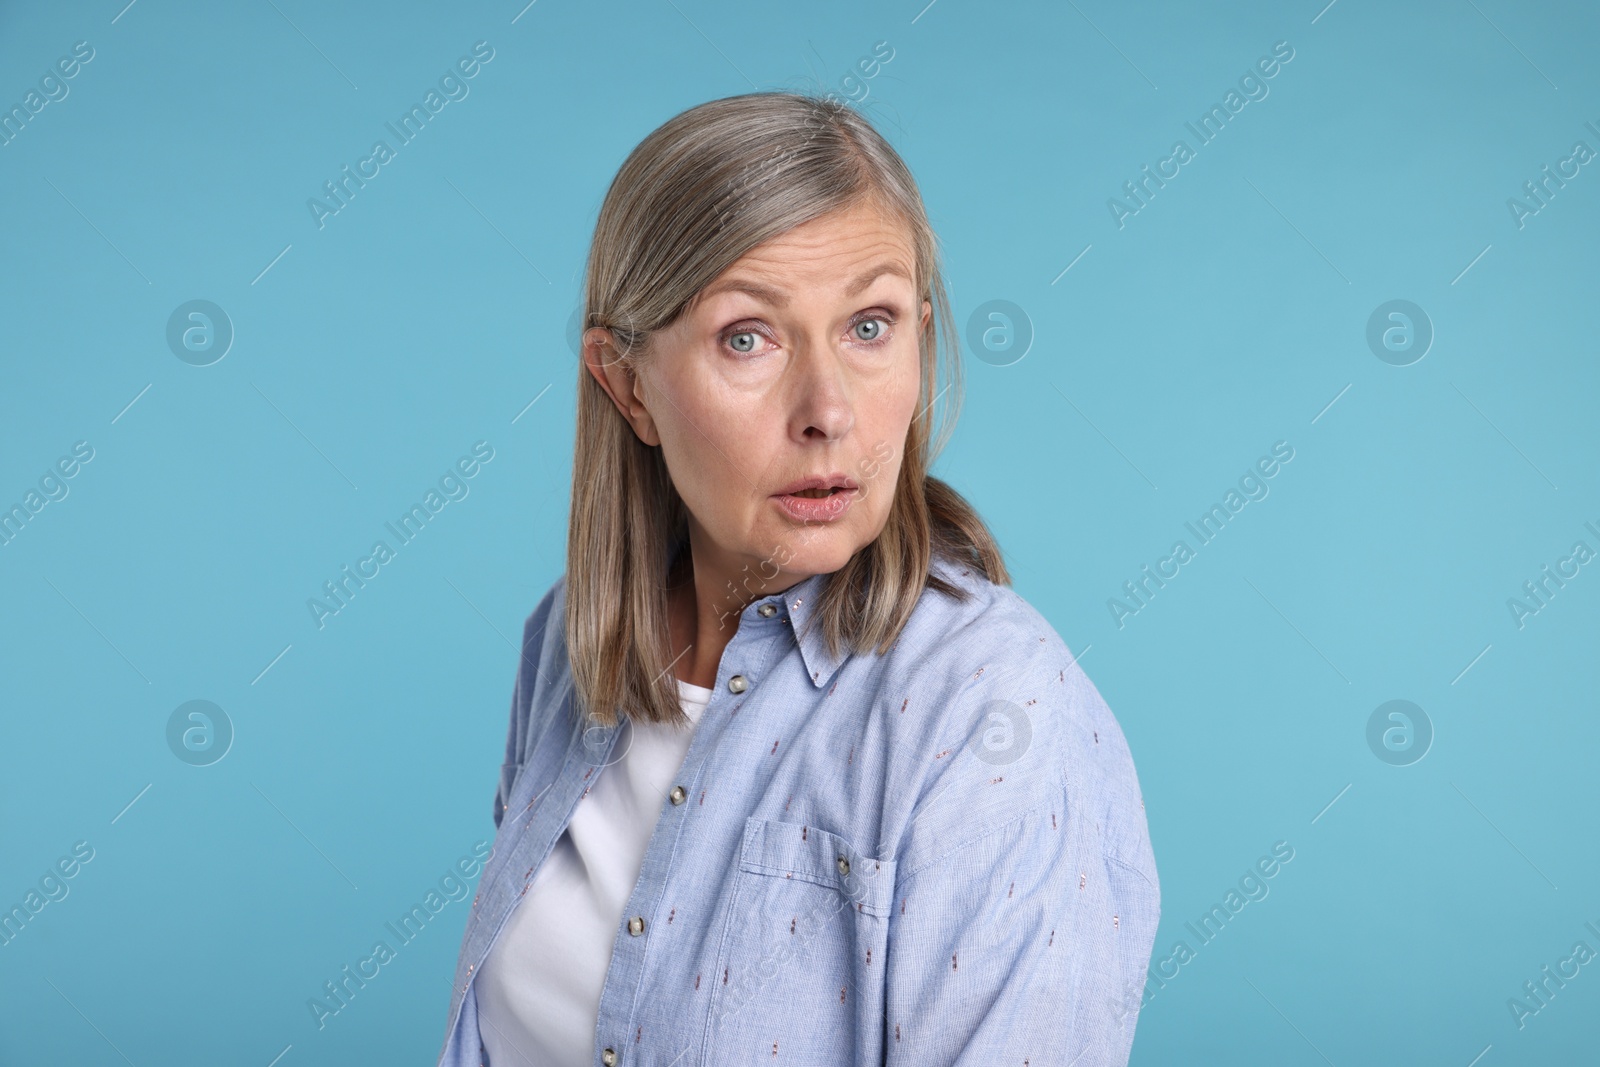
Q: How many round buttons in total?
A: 6